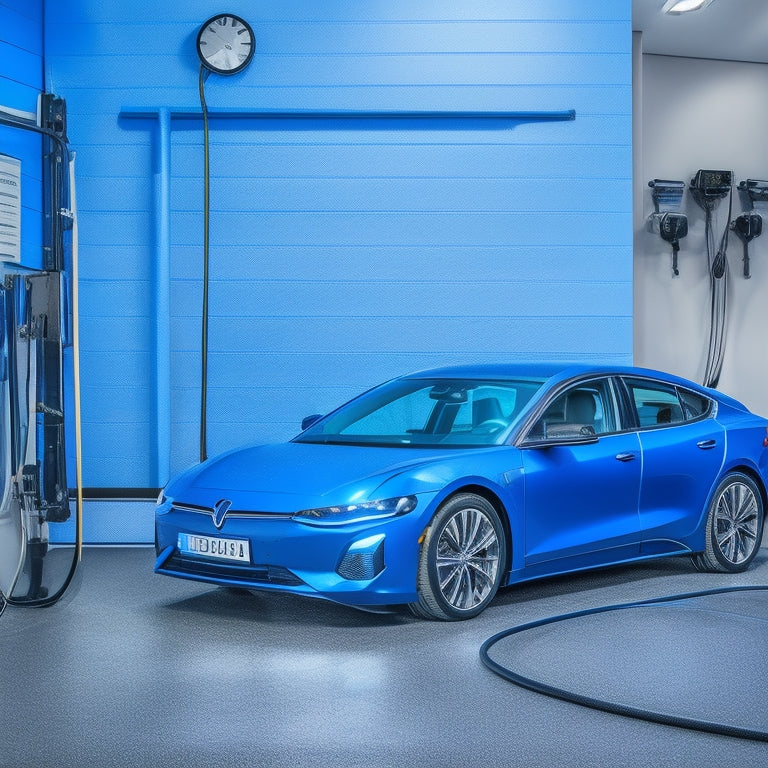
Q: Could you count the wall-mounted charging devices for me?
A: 3